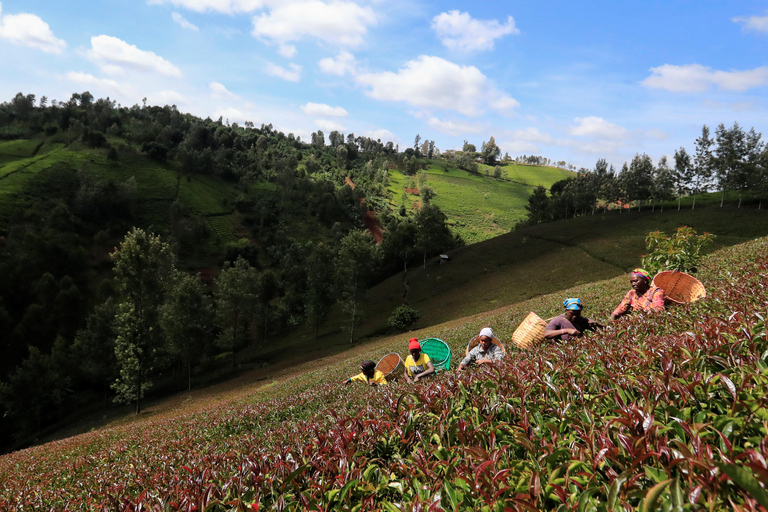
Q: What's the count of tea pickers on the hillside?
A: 5